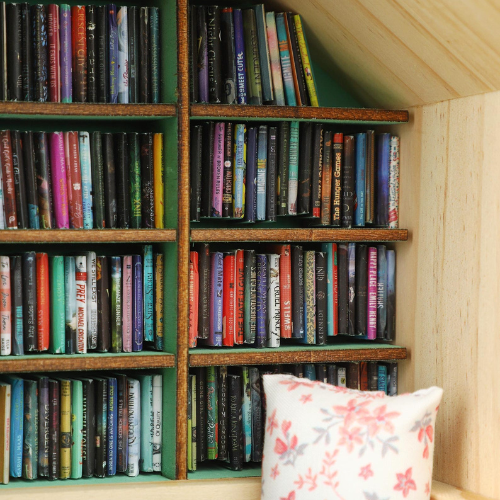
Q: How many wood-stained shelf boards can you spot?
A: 6